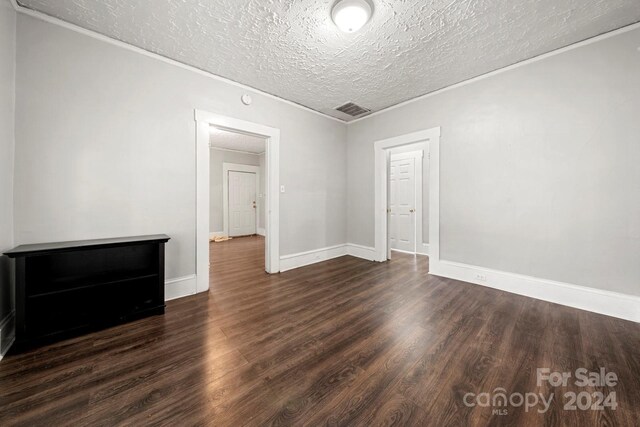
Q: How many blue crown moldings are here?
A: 0